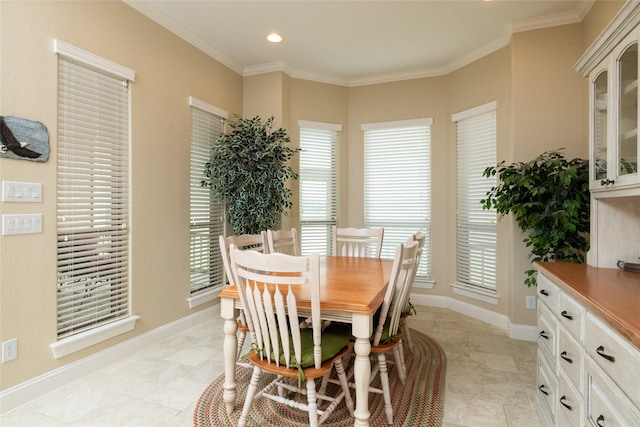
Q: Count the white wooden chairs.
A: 6